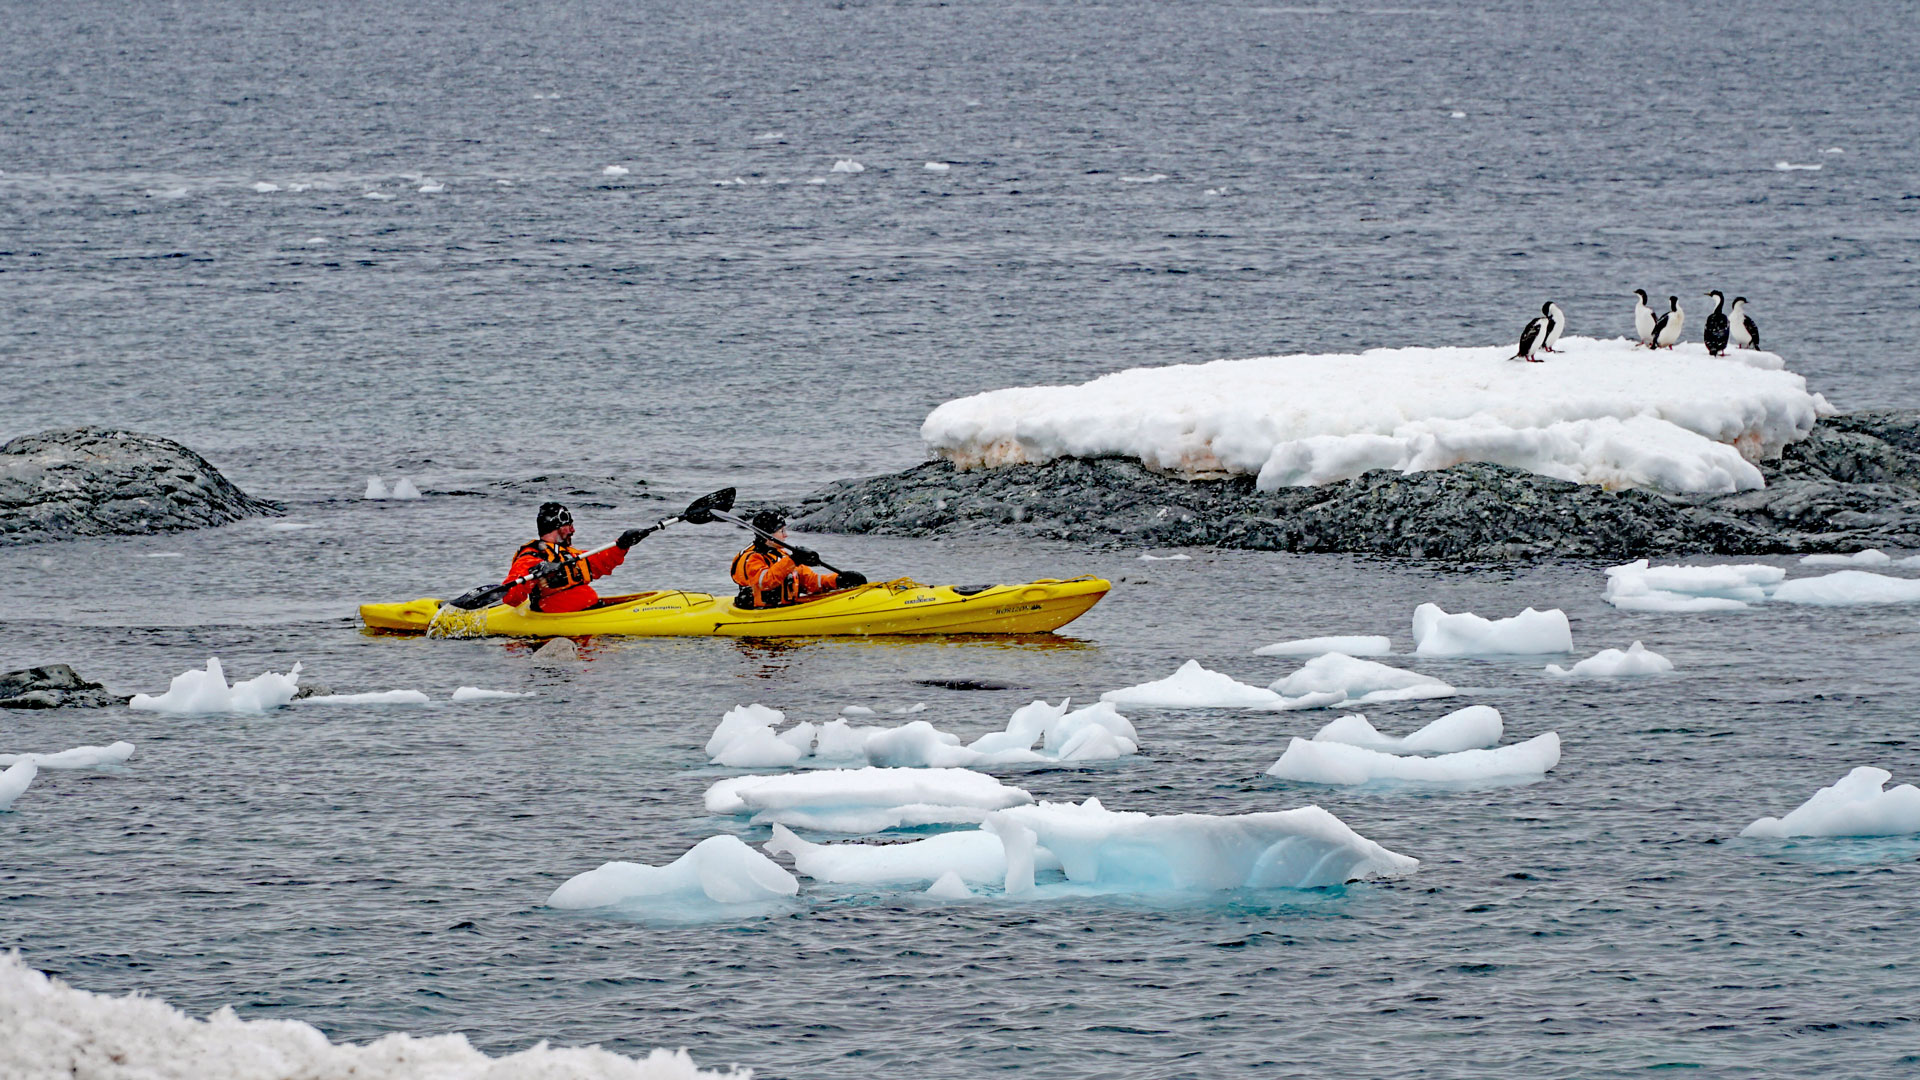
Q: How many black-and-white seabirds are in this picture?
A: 6